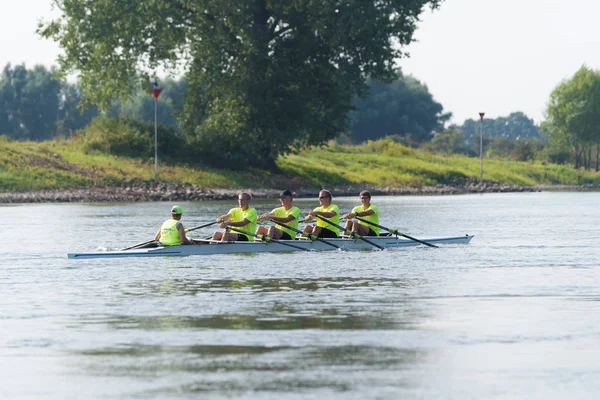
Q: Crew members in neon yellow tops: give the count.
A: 5